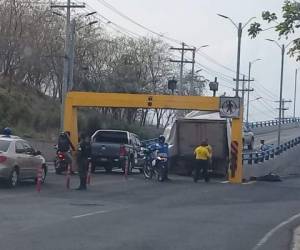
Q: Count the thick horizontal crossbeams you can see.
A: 1